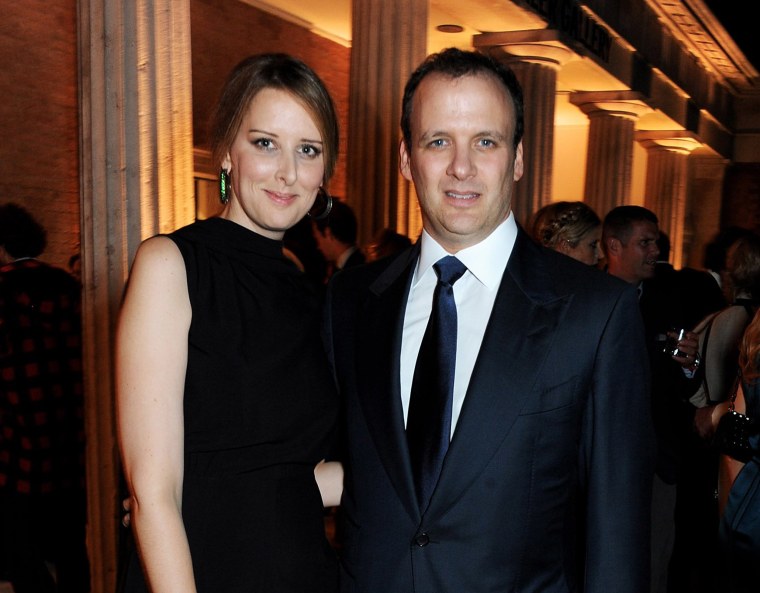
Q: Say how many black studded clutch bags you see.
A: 1